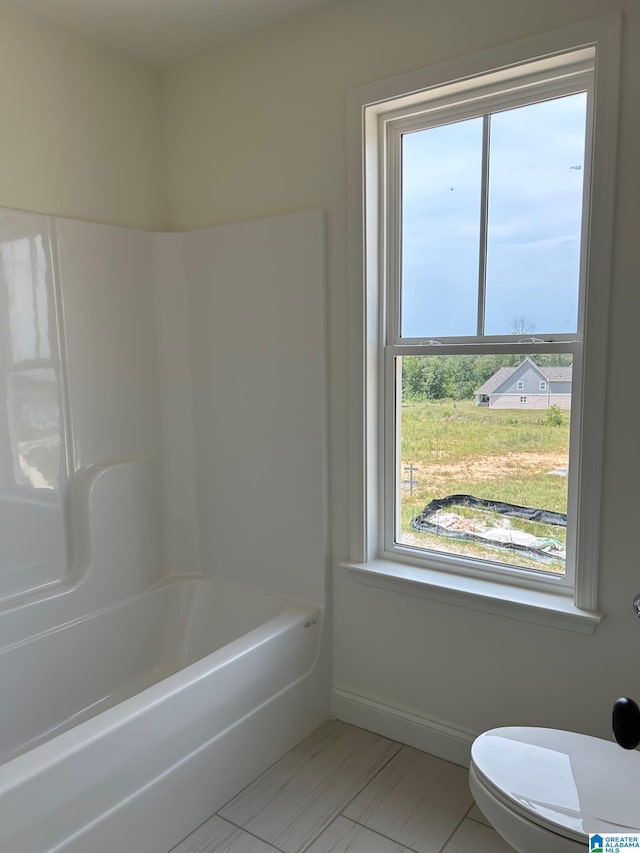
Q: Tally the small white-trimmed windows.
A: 3